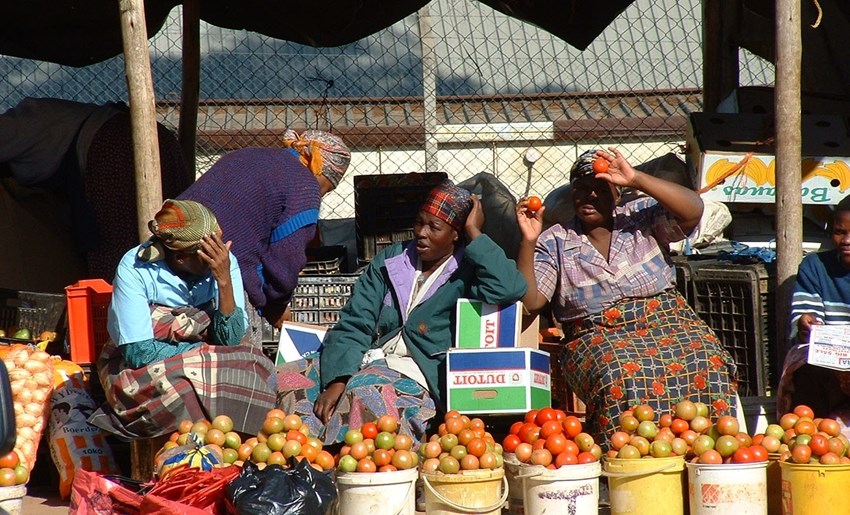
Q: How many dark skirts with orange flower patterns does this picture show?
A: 1